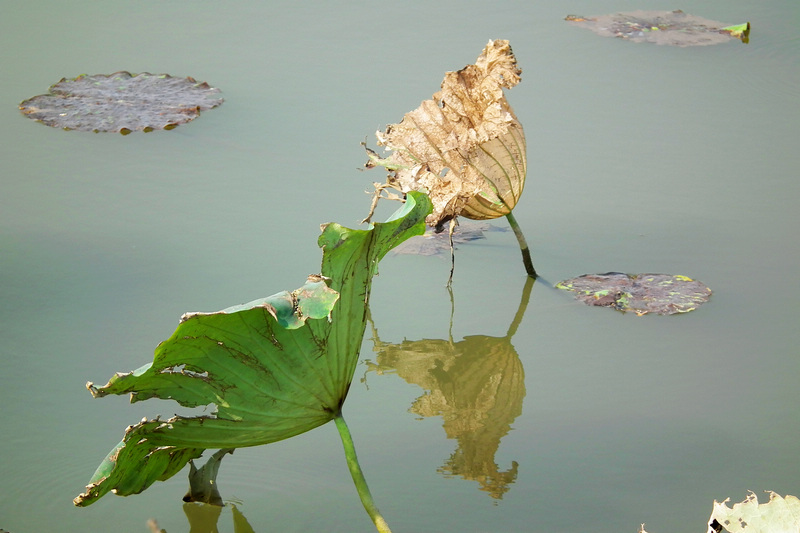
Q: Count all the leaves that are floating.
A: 4